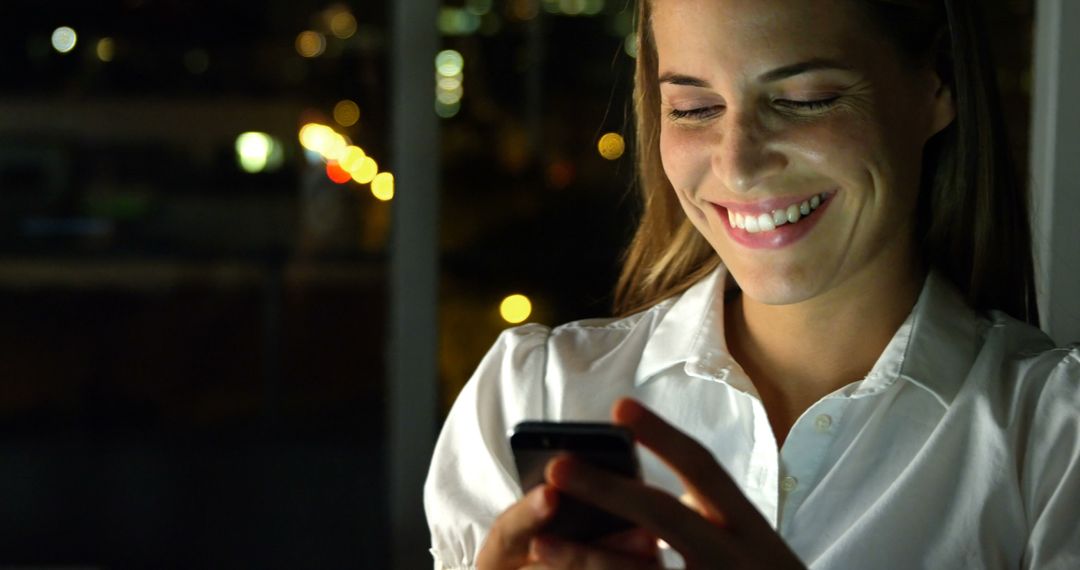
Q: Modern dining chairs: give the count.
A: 0